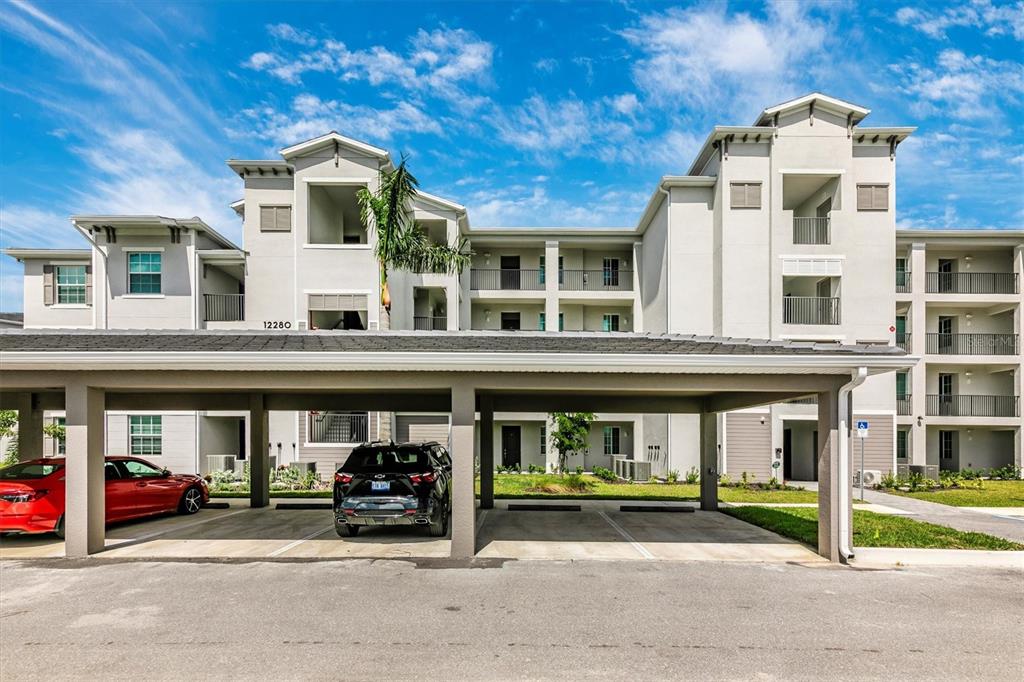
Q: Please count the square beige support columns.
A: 7